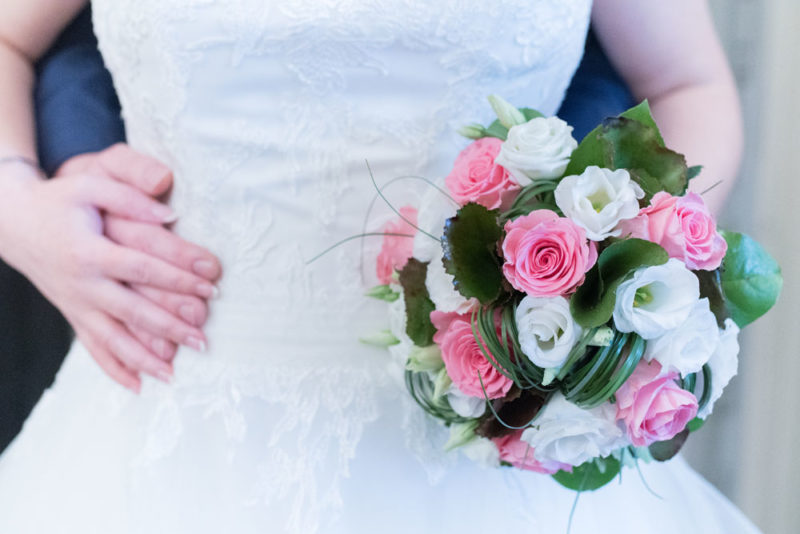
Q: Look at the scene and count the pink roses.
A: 7